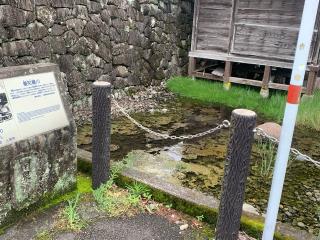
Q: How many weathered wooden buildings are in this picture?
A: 1